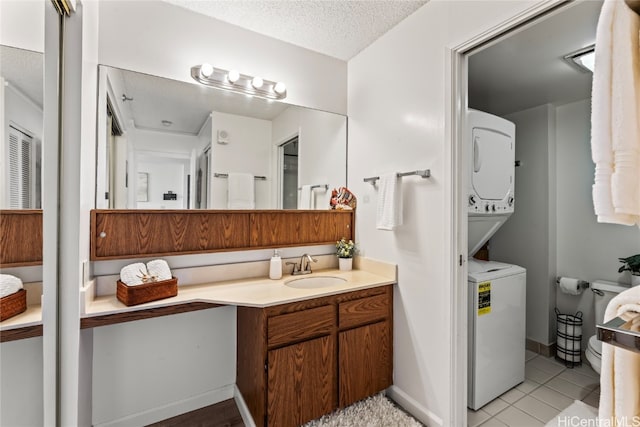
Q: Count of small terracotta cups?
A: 0